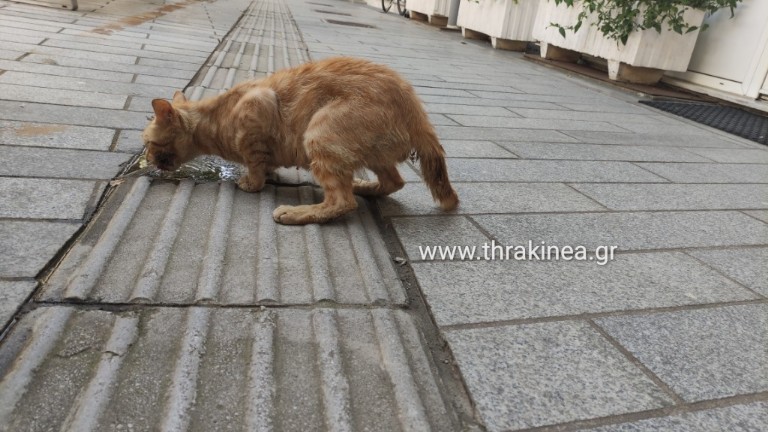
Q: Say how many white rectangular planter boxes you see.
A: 3